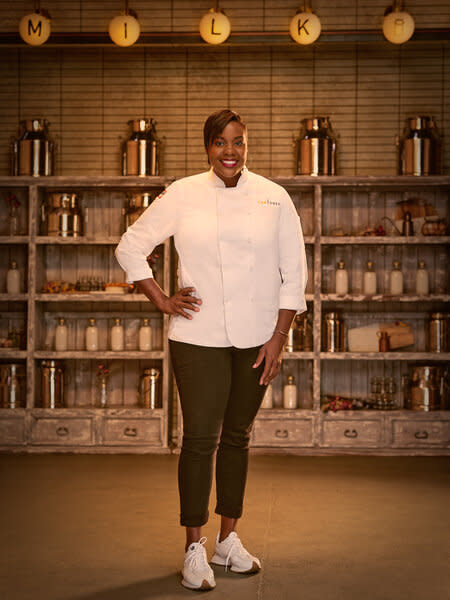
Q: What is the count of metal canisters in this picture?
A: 13